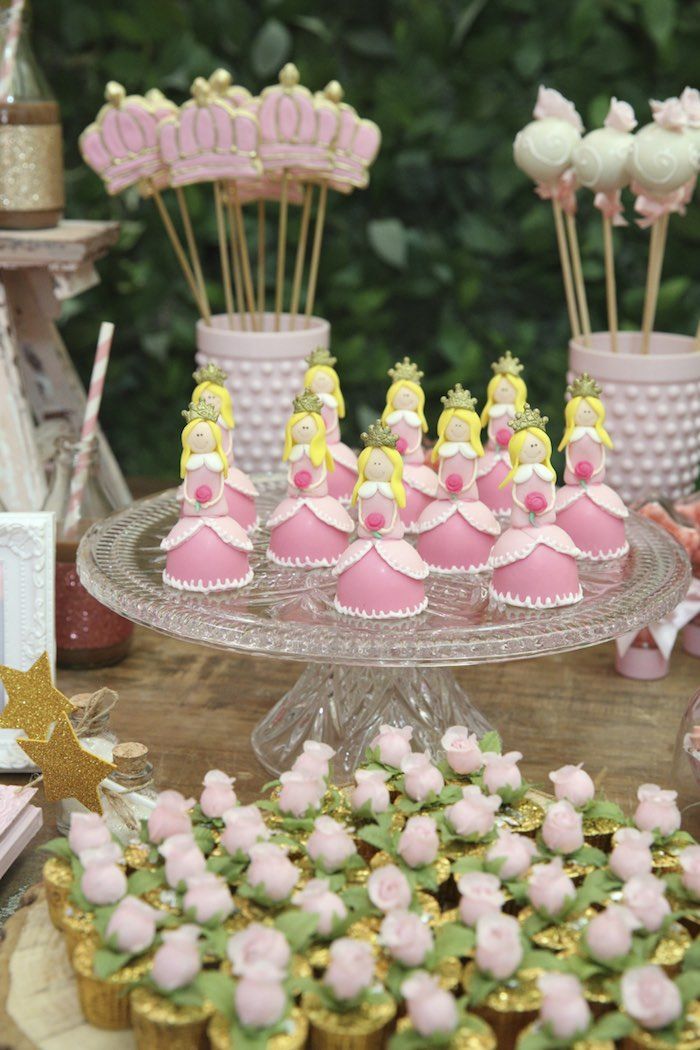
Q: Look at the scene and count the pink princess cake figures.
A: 10